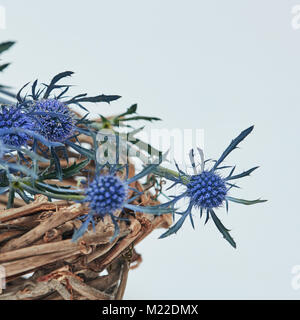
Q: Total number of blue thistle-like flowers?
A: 4